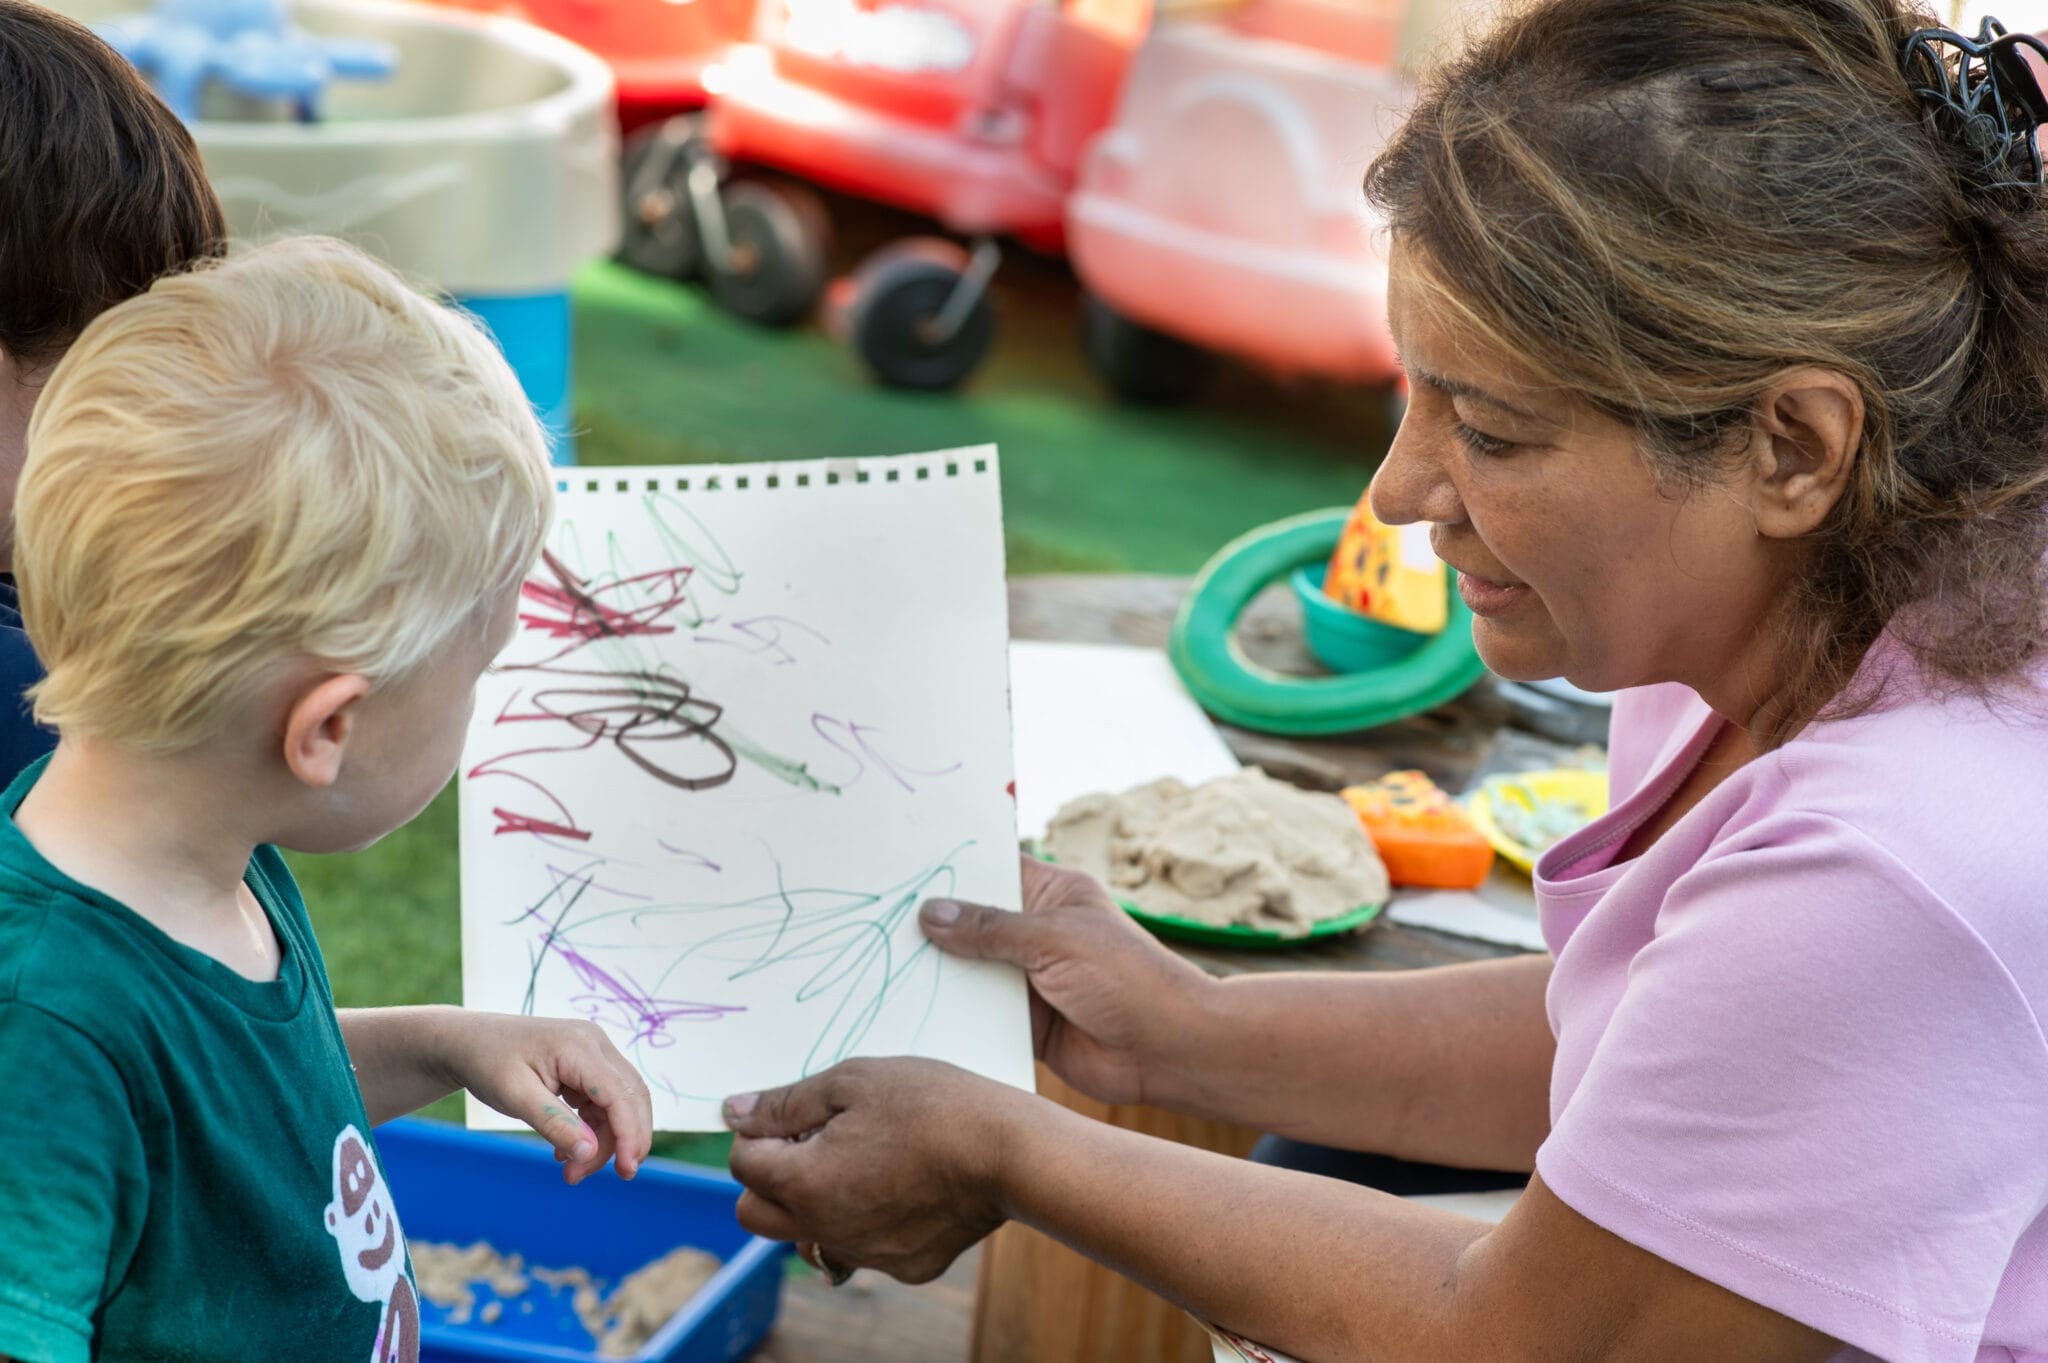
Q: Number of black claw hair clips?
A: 1